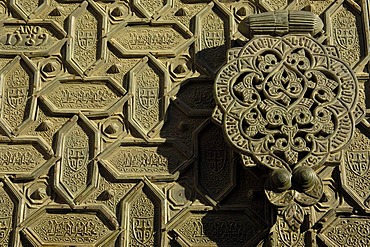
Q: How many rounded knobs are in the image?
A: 2